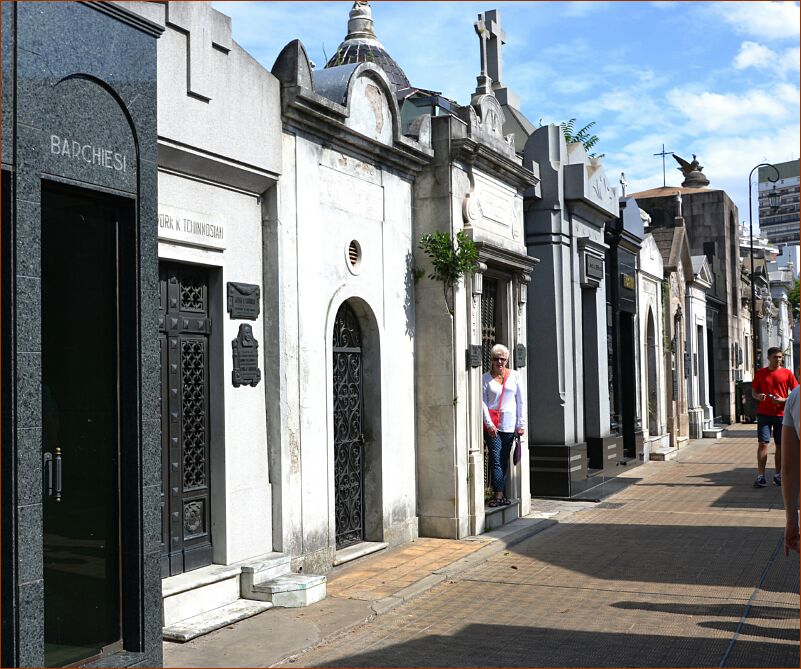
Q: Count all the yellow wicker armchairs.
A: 0